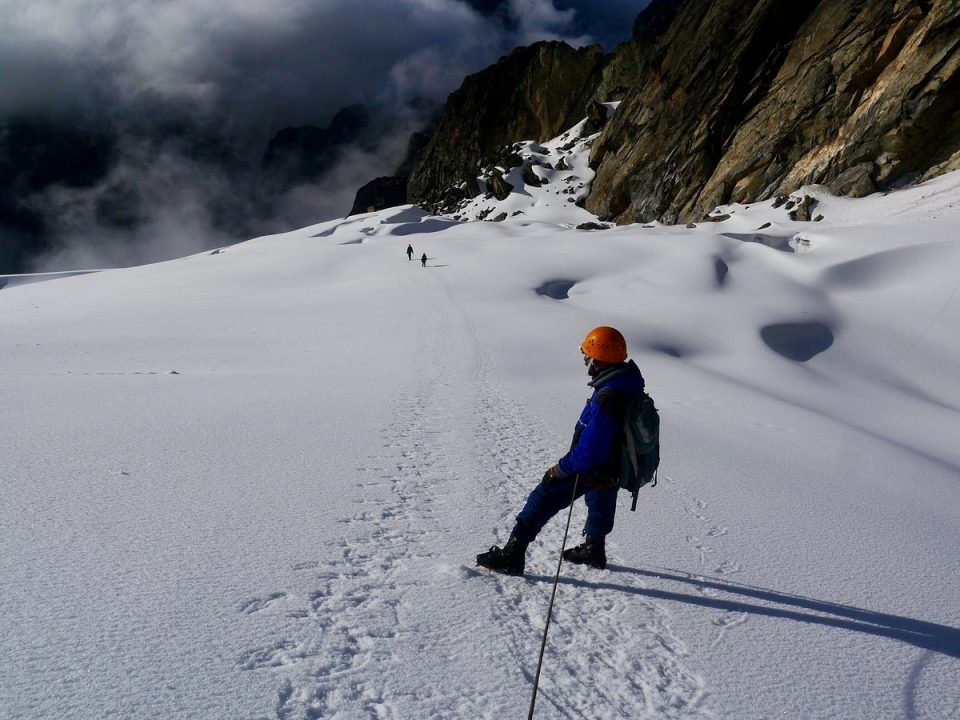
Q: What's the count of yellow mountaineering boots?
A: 0